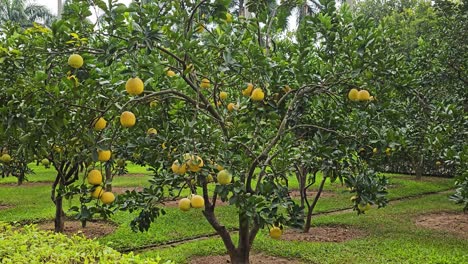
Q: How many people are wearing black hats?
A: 0